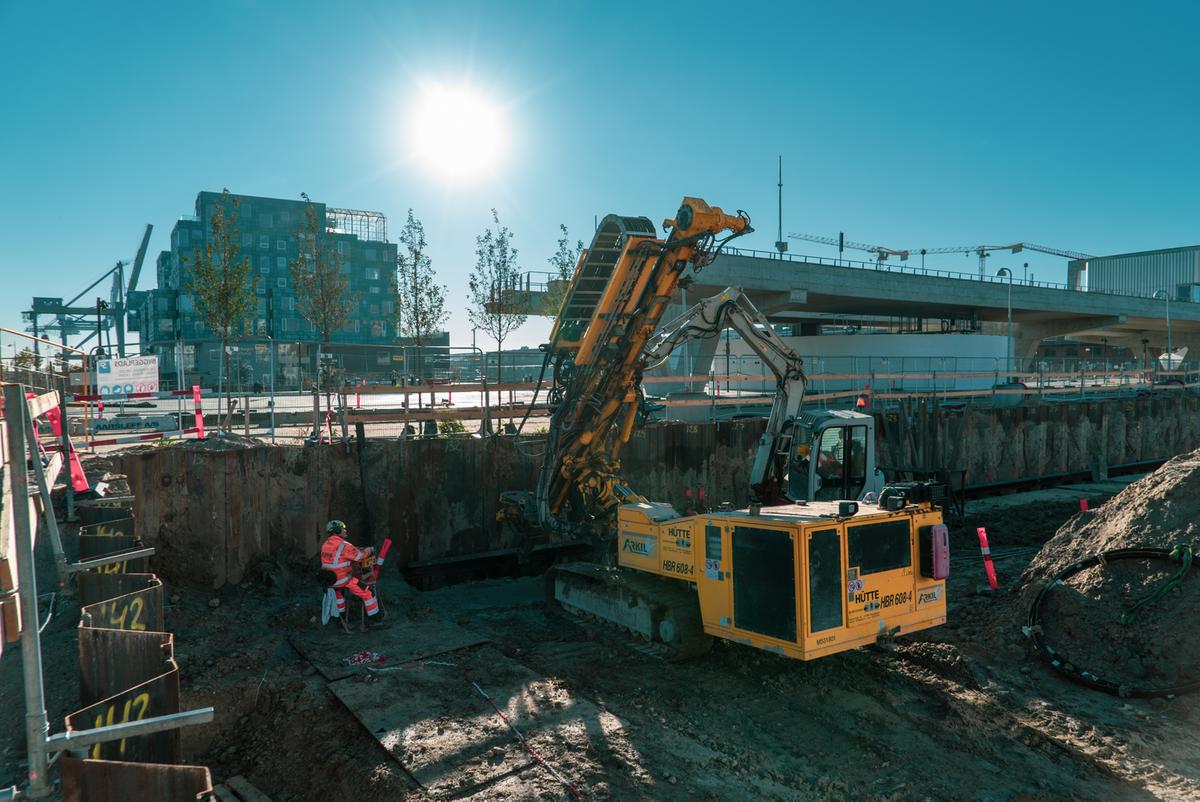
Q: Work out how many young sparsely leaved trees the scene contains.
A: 5